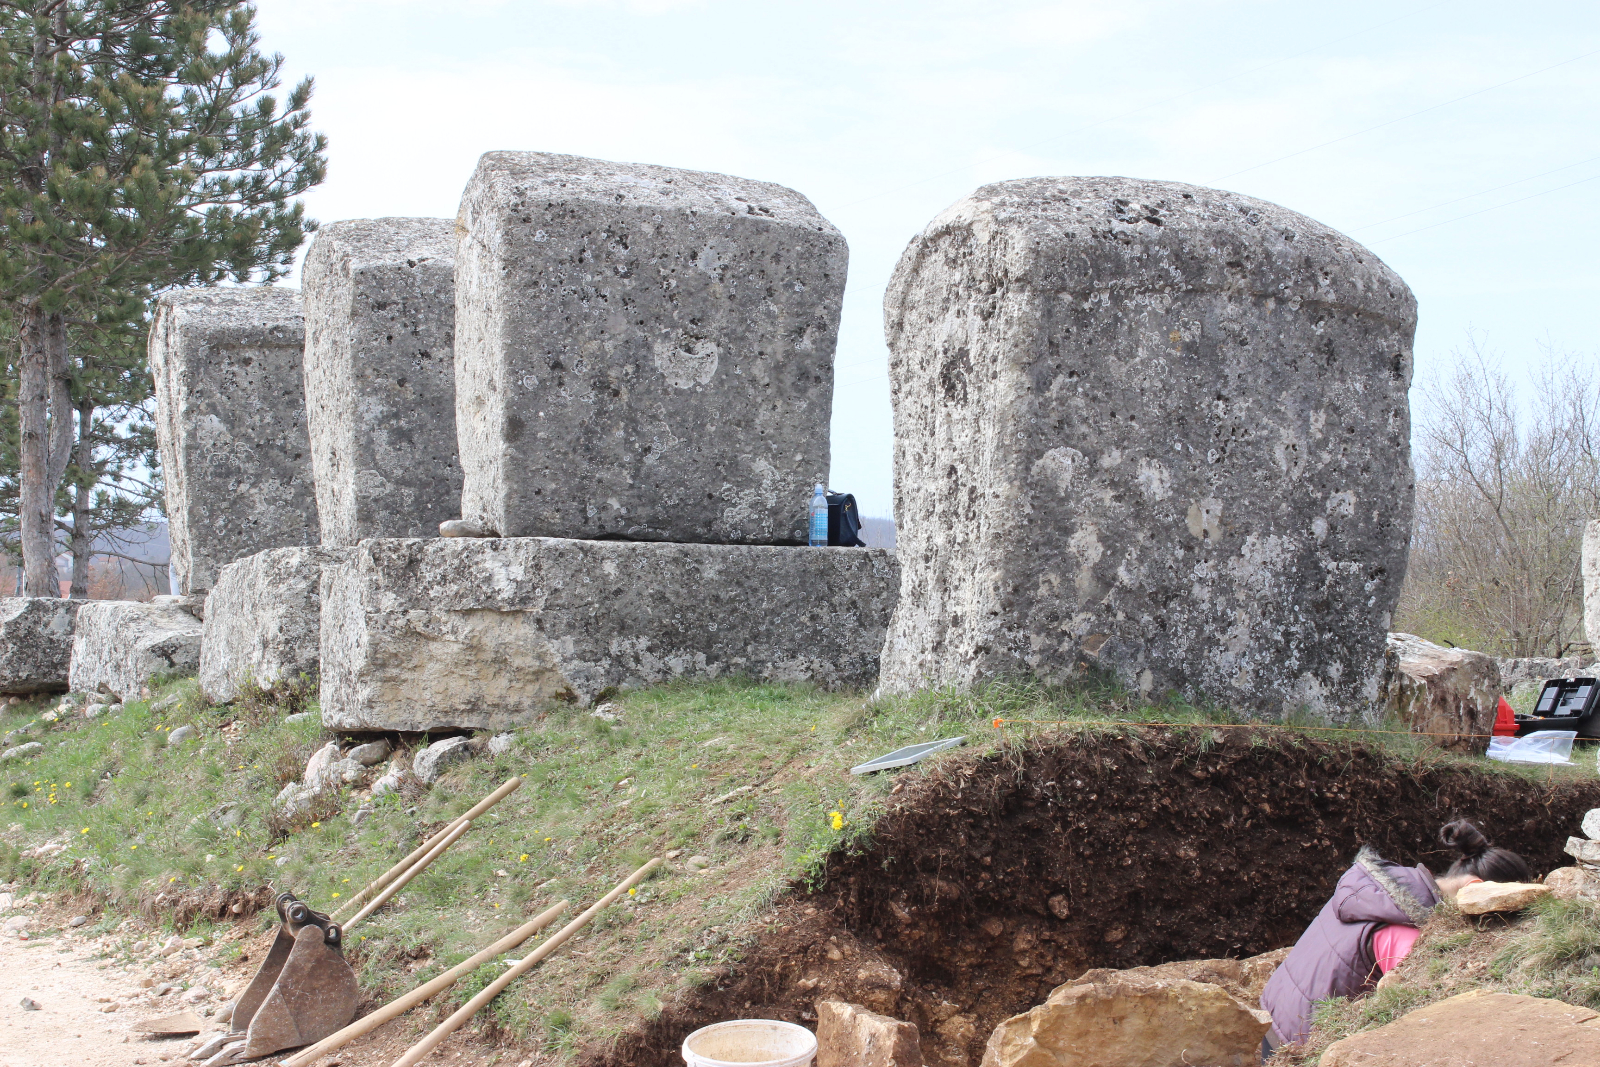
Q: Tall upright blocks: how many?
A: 4